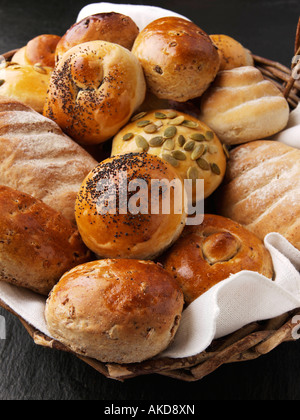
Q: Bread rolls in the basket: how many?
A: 14